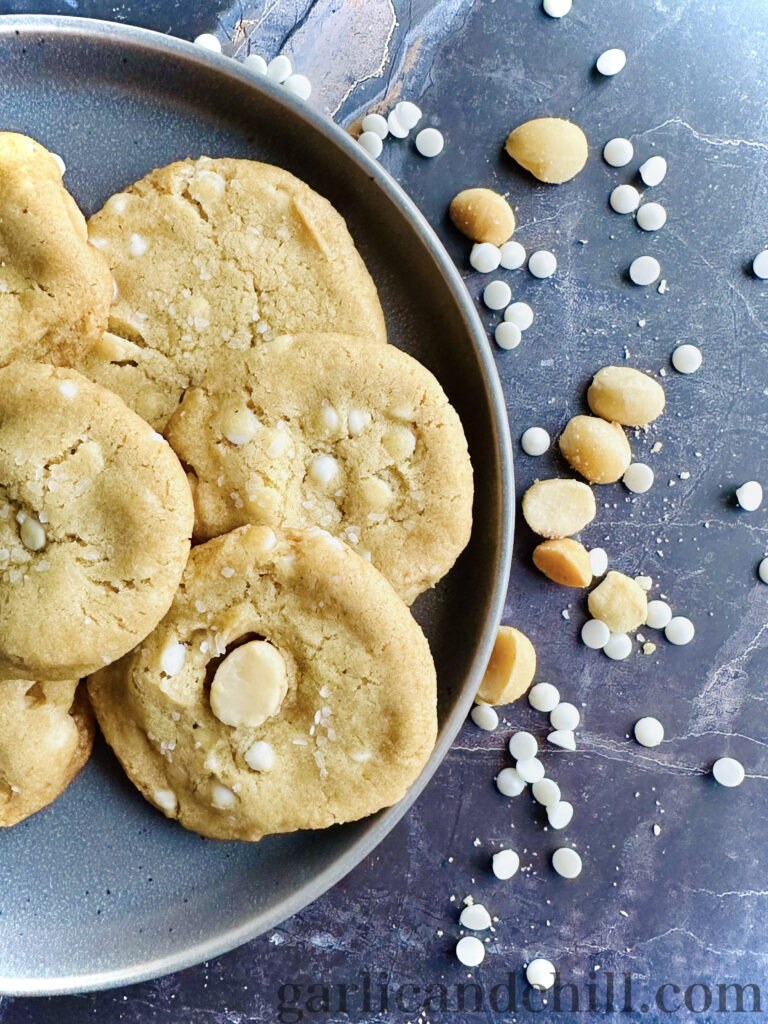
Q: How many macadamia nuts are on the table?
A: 8